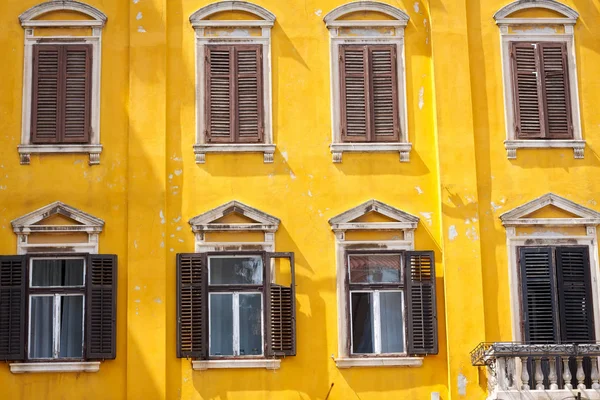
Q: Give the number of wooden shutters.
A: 15